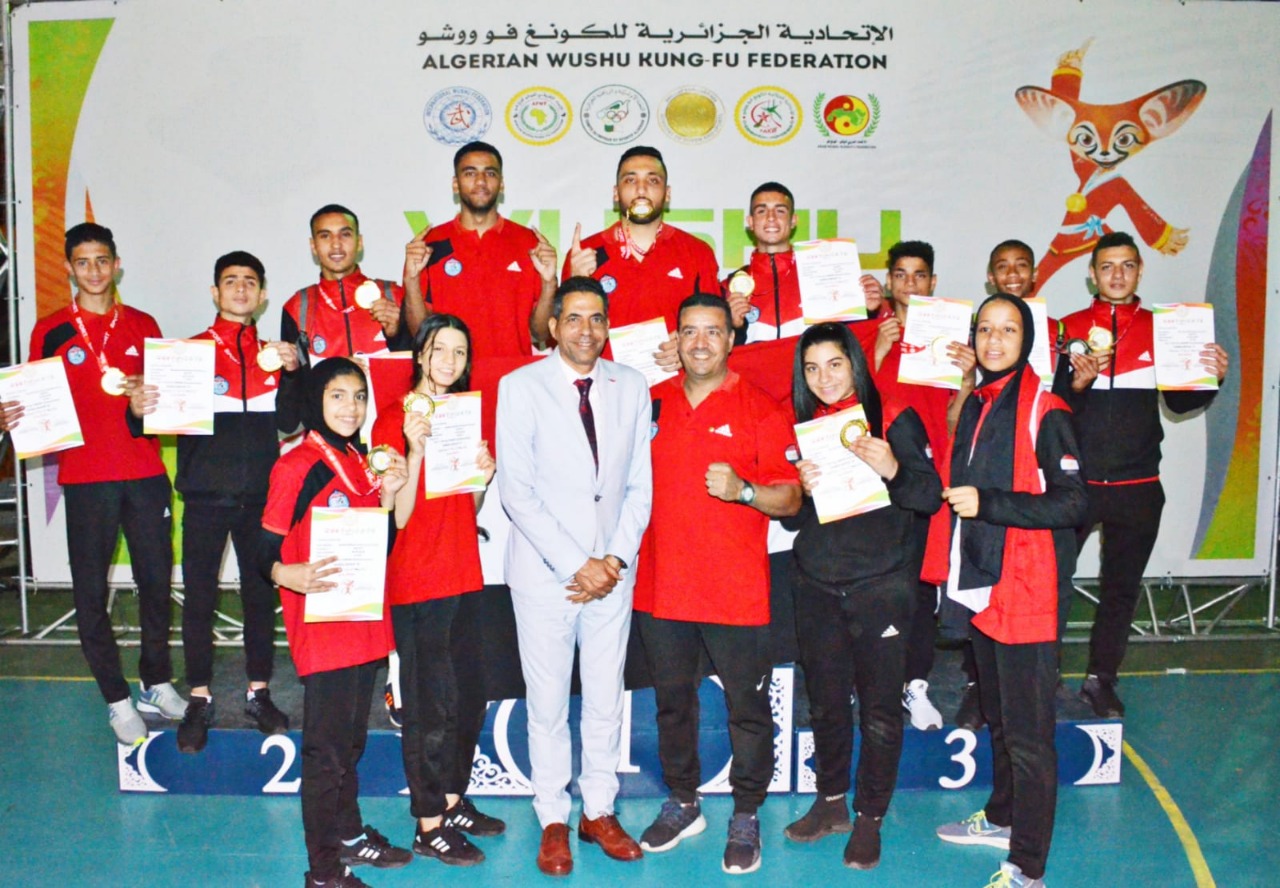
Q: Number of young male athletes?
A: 9